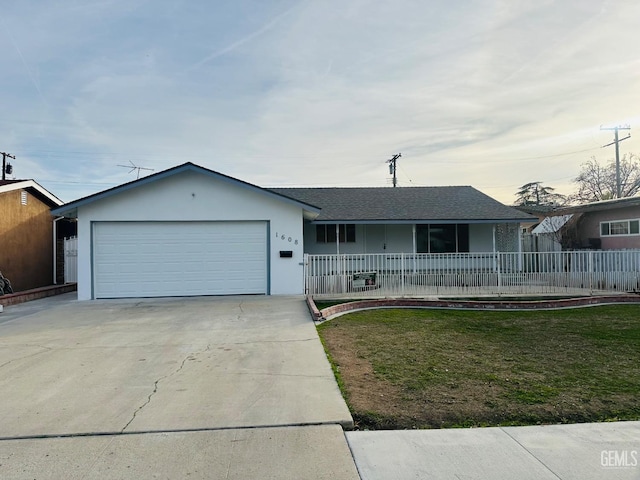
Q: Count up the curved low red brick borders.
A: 1